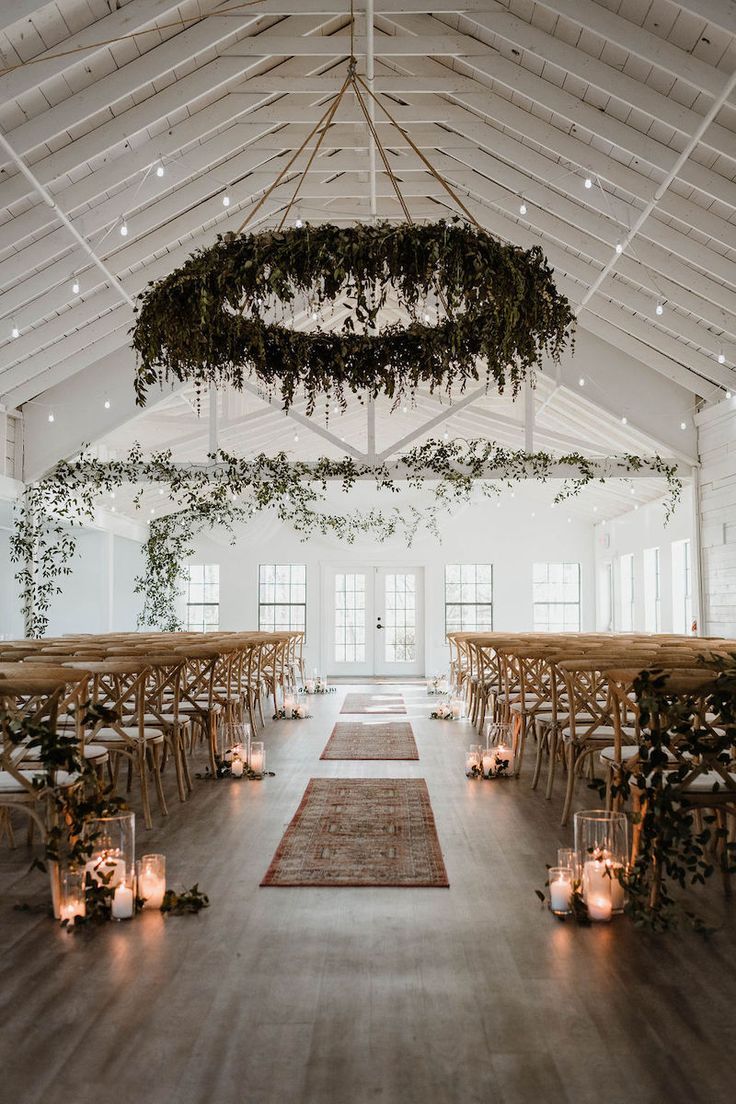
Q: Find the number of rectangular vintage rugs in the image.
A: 3